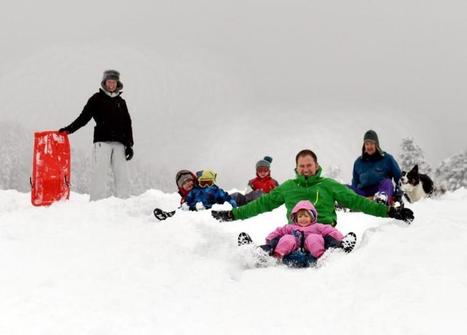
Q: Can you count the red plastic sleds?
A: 1